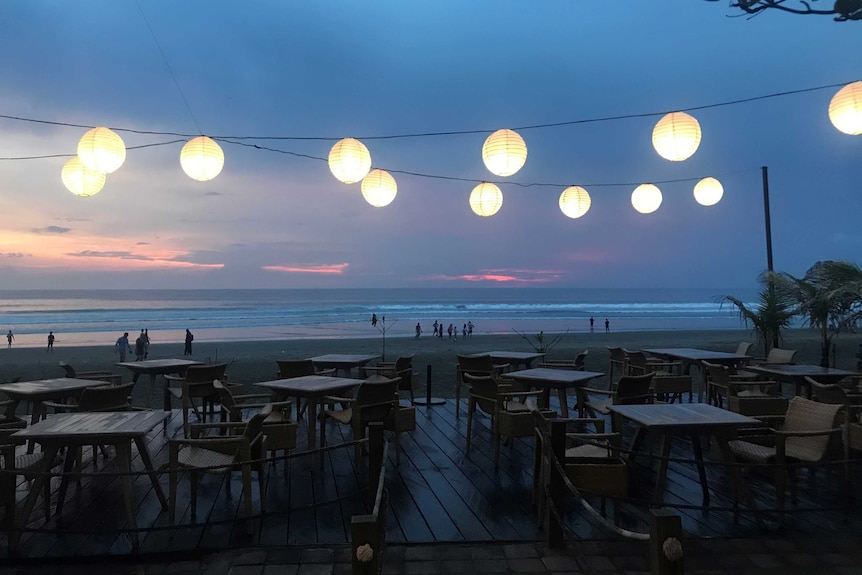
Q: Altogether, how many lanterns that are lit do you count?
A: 12